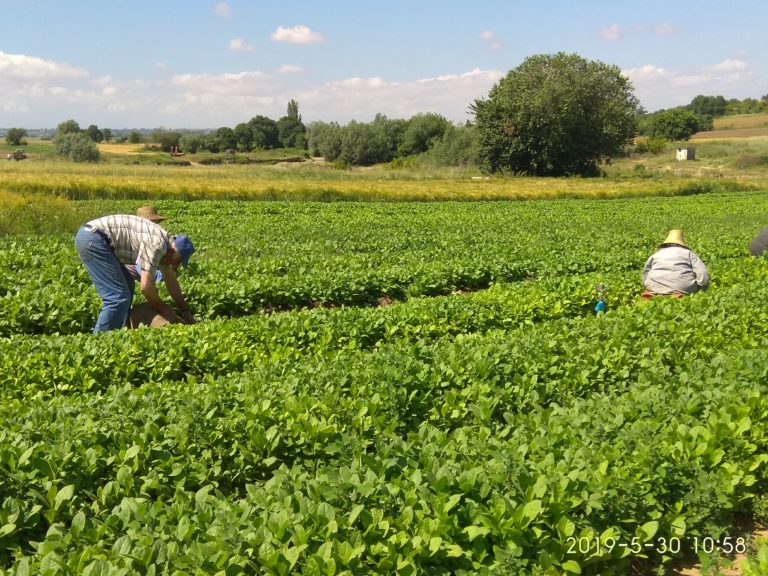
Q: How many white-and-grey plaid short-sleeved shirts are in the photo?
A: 1